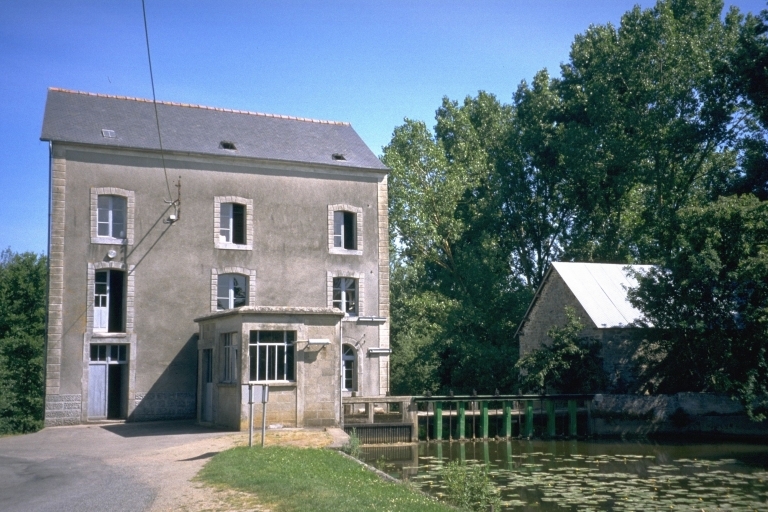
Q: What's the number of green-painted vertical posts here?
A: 7